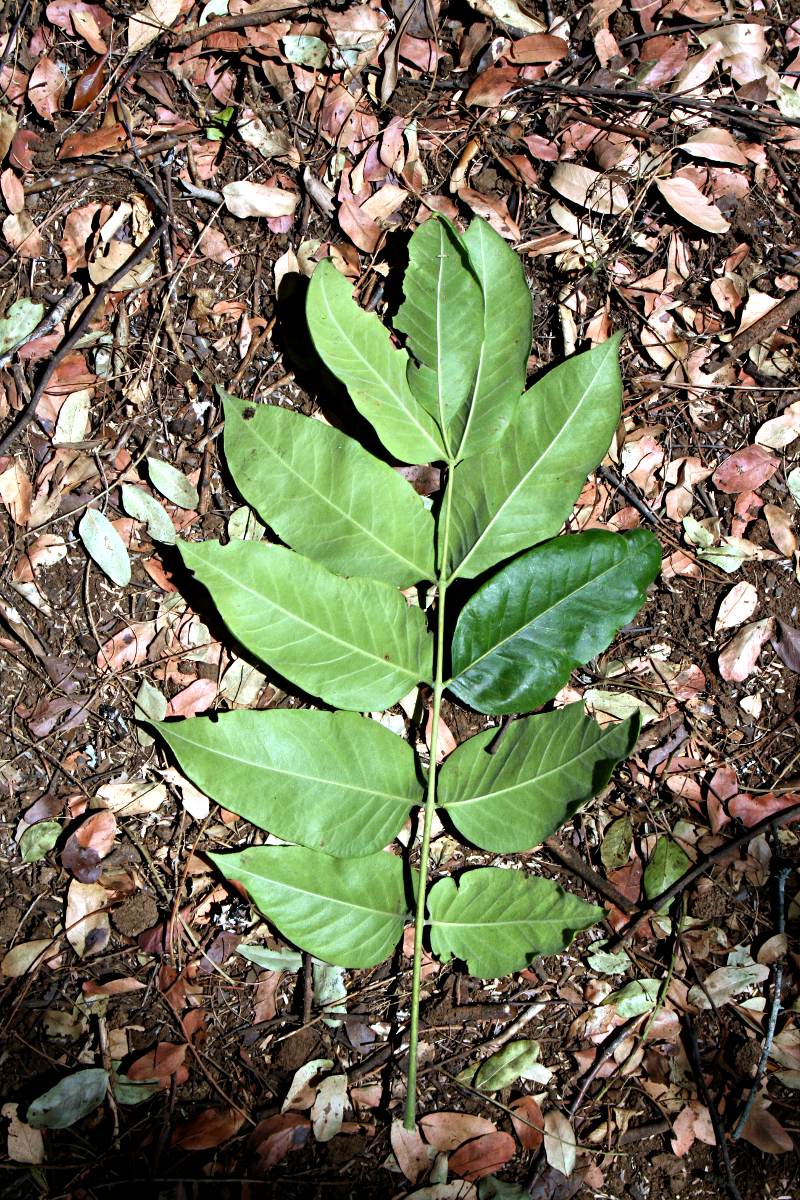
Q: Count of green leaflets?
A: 11